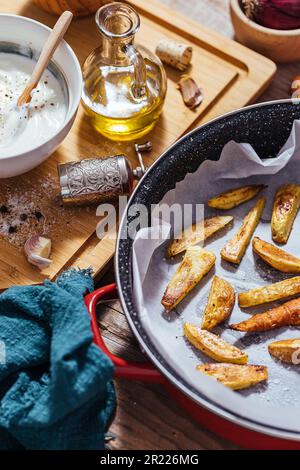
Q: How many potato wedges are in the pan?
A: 12